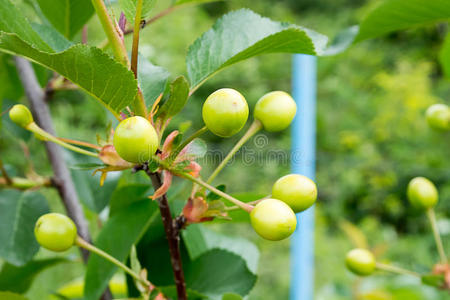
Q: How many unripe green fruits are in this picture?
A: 10